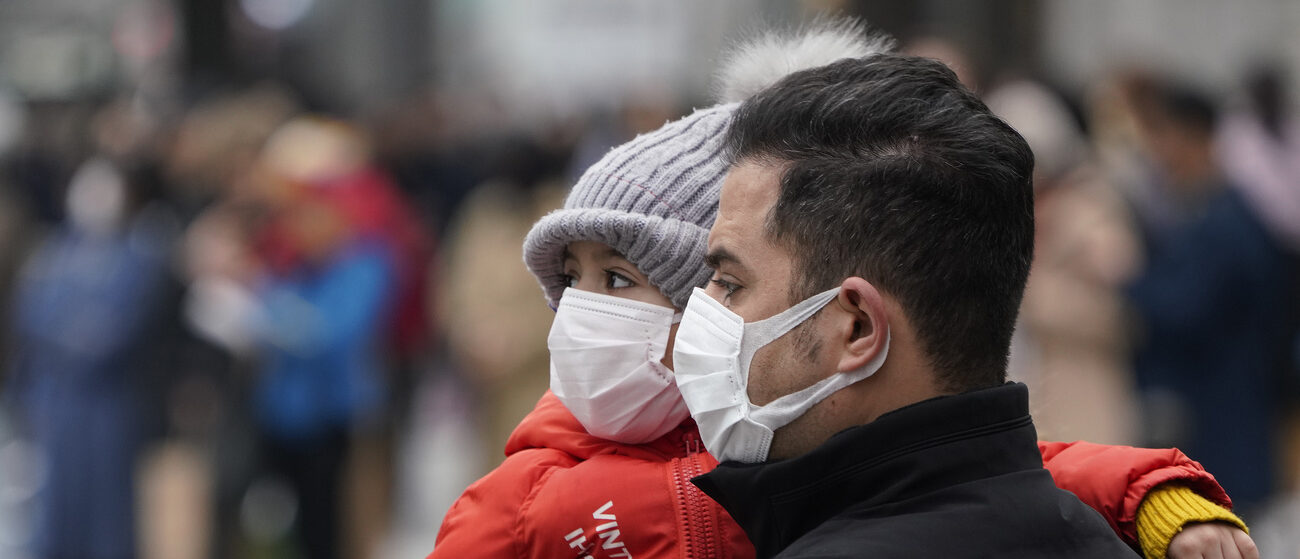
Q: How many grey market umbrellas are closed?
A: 0